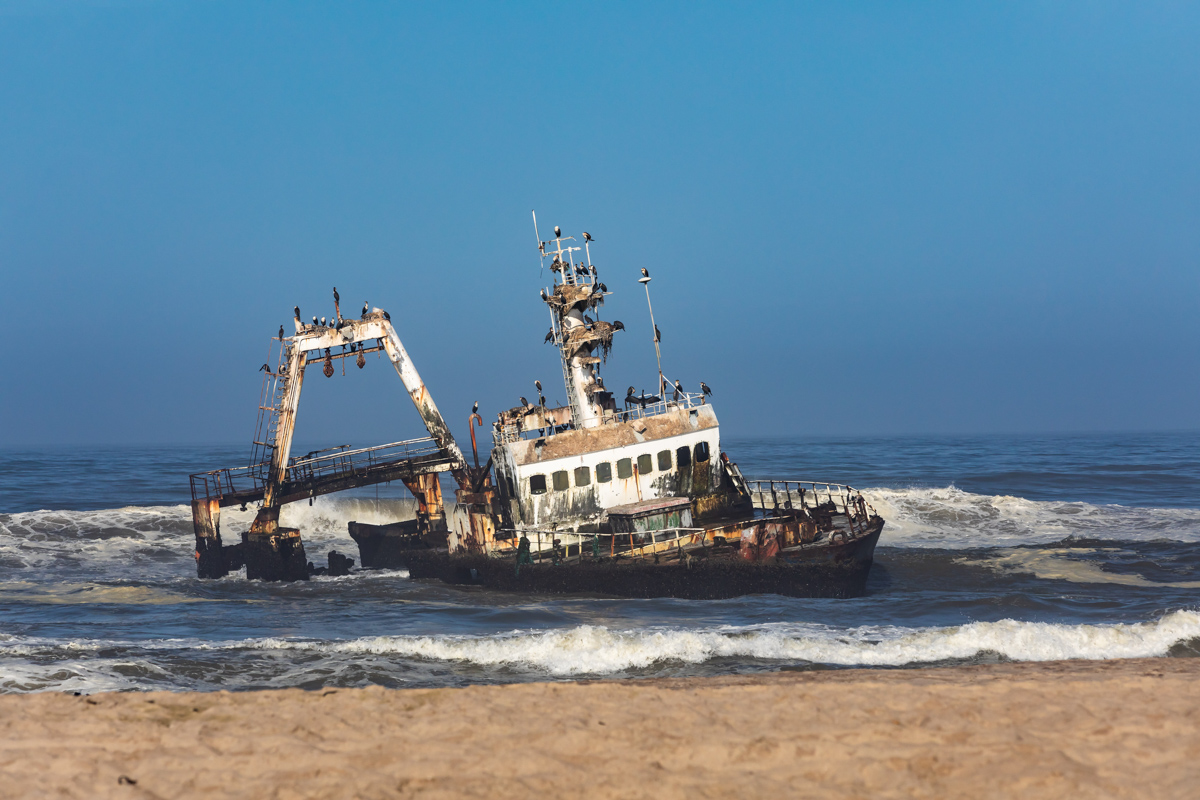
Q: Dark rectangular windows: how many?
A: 9